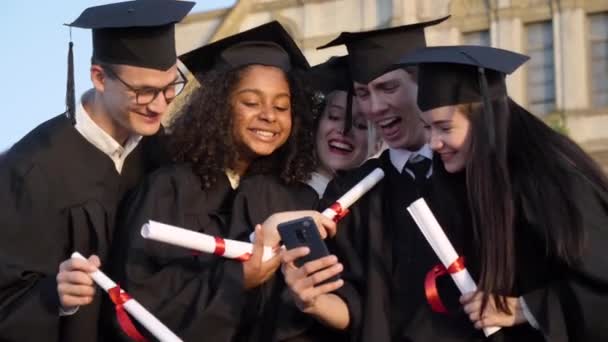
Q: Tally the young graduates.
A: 5